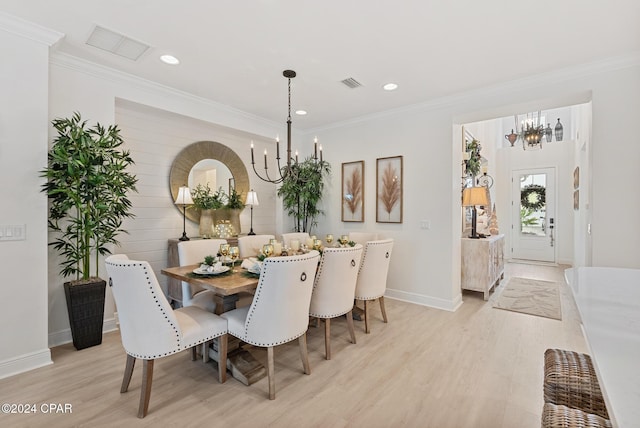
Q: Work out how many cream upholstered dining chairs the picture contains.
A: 8